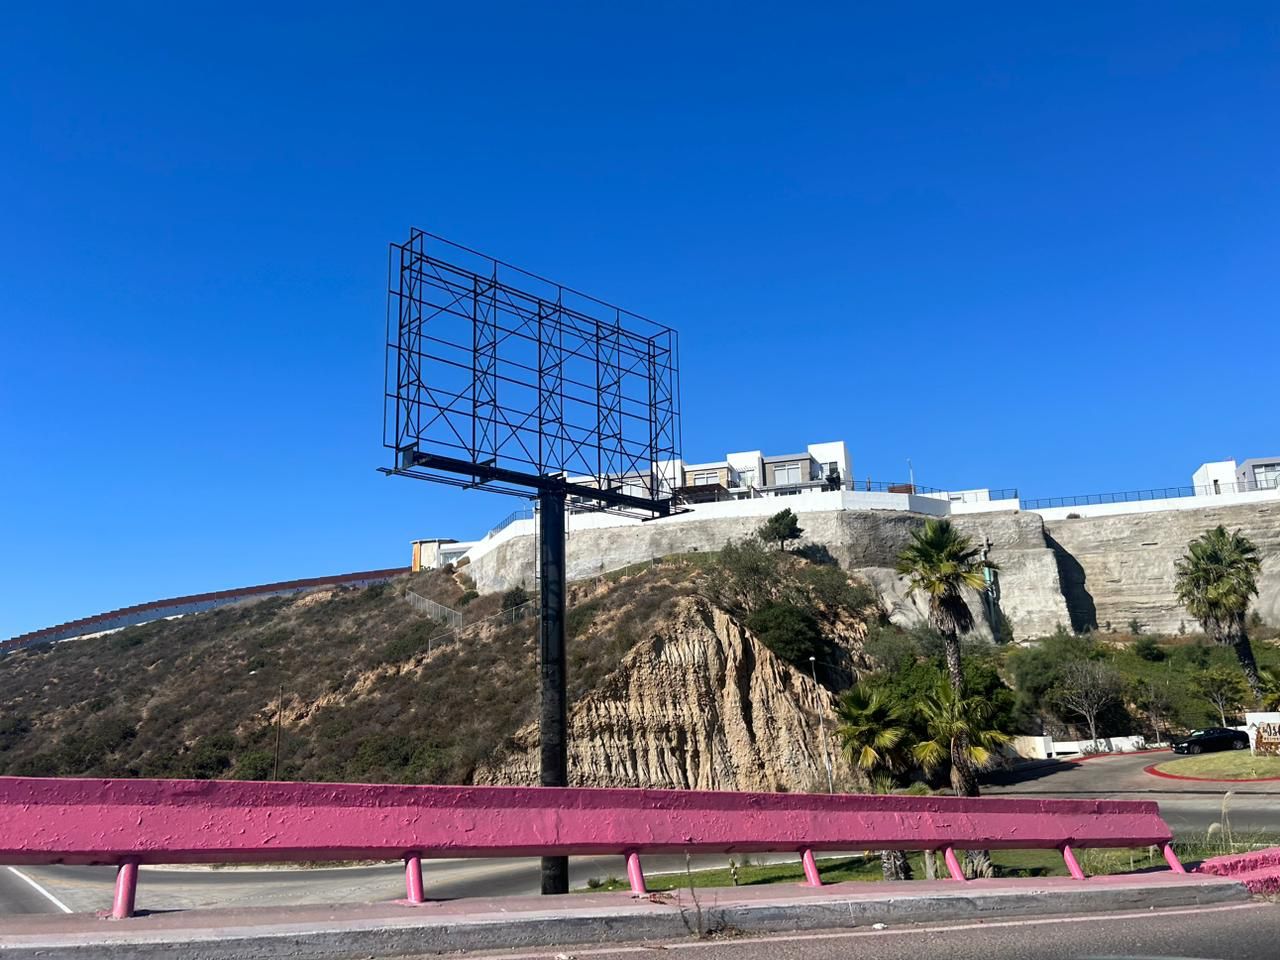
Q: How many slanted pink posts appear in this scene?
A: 7